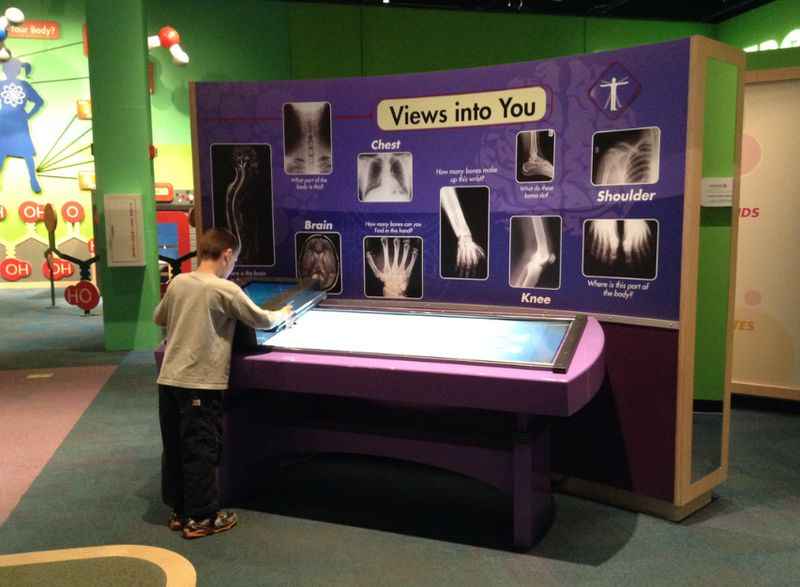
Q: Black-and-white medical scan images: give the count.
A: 10